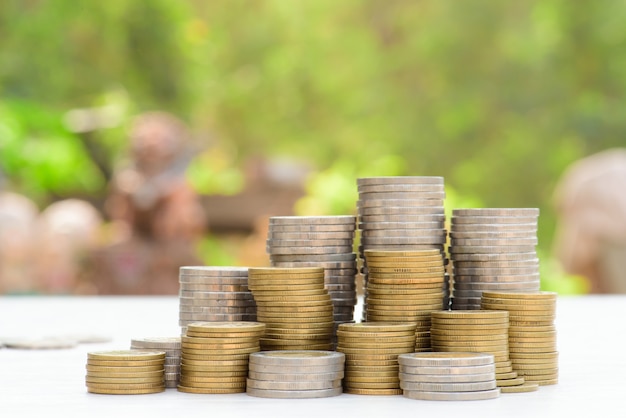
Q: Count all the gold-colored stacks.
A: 7